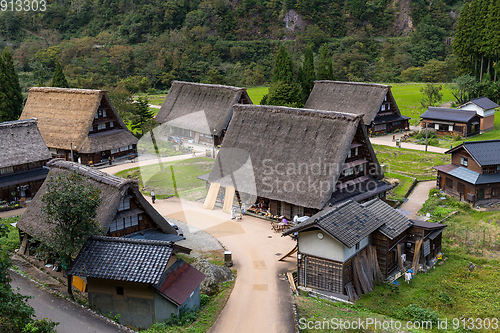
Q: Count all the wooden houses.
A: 11